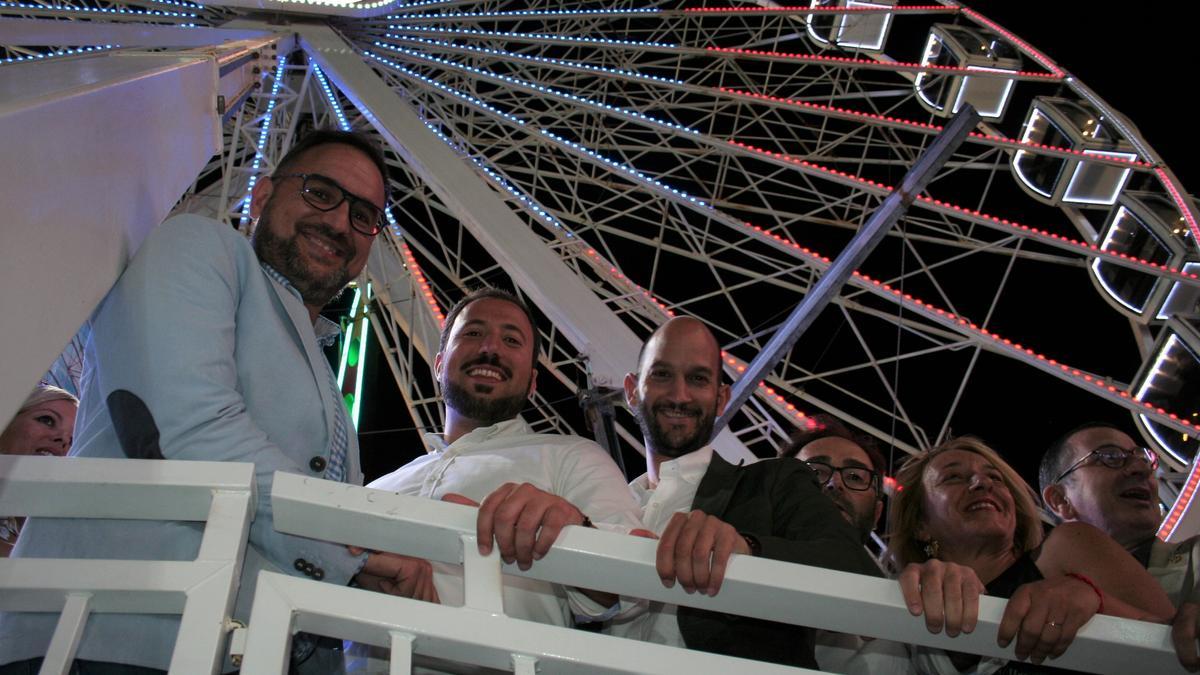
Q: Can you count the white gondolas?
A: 5